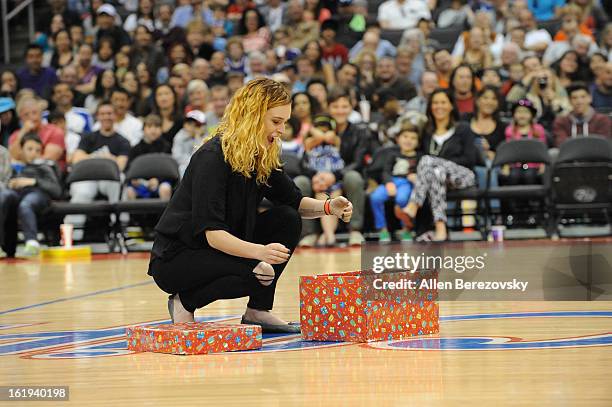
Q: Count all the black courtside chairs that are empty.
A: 4